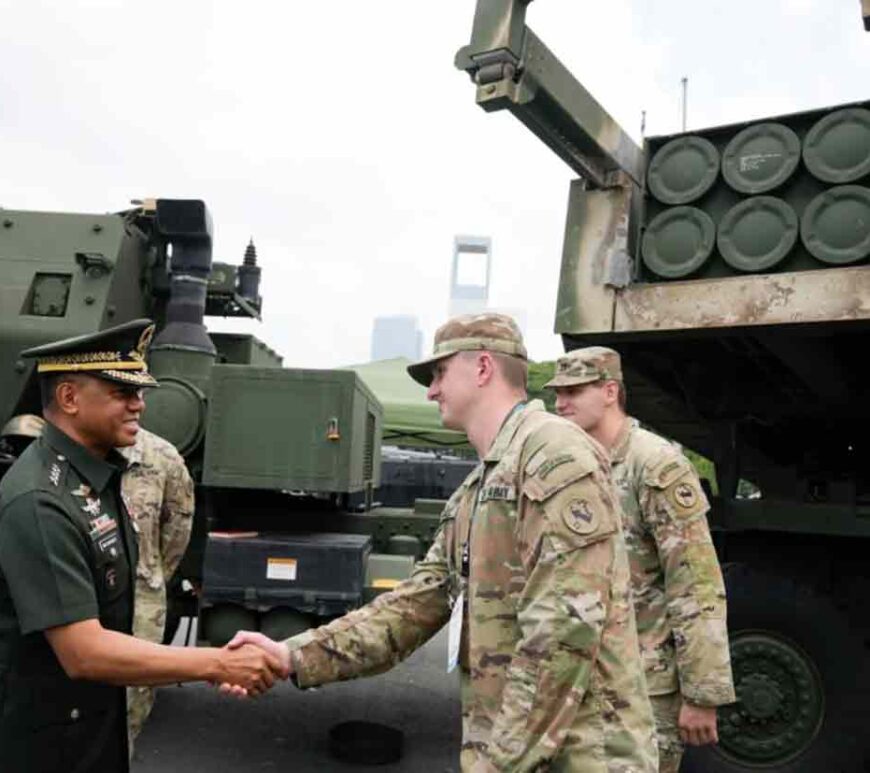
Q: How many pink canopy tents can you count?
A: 0